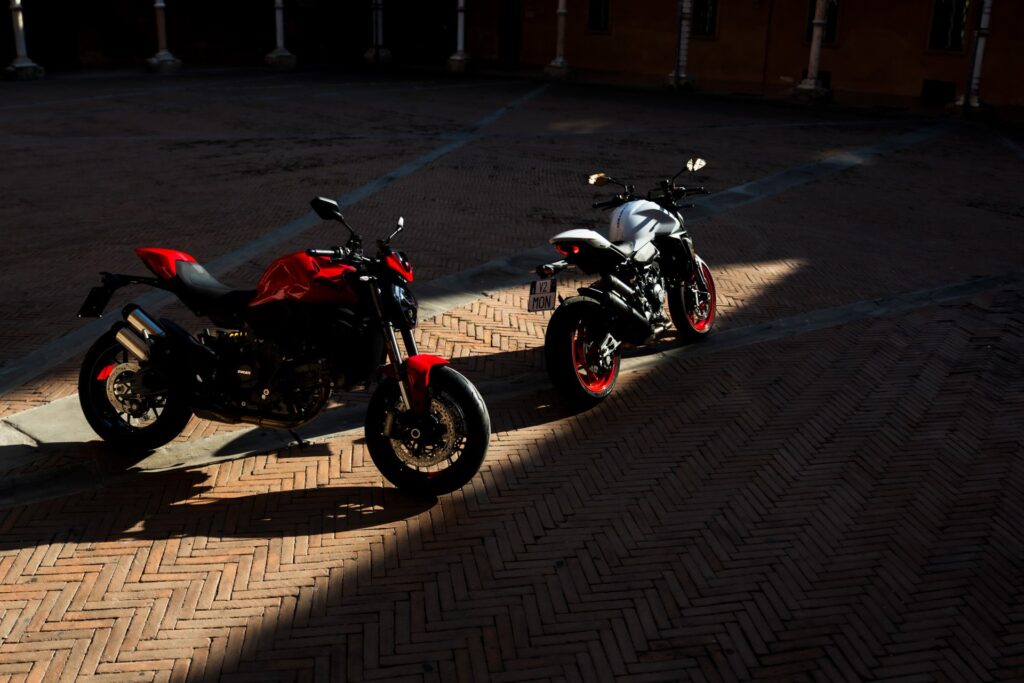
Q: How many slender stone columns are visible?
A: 9